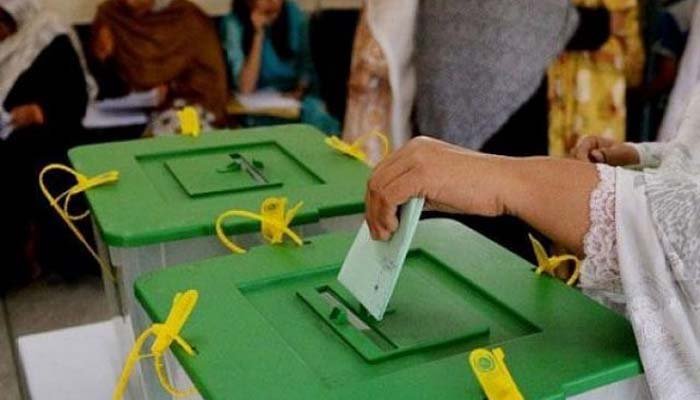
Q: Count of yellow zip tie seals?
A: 7